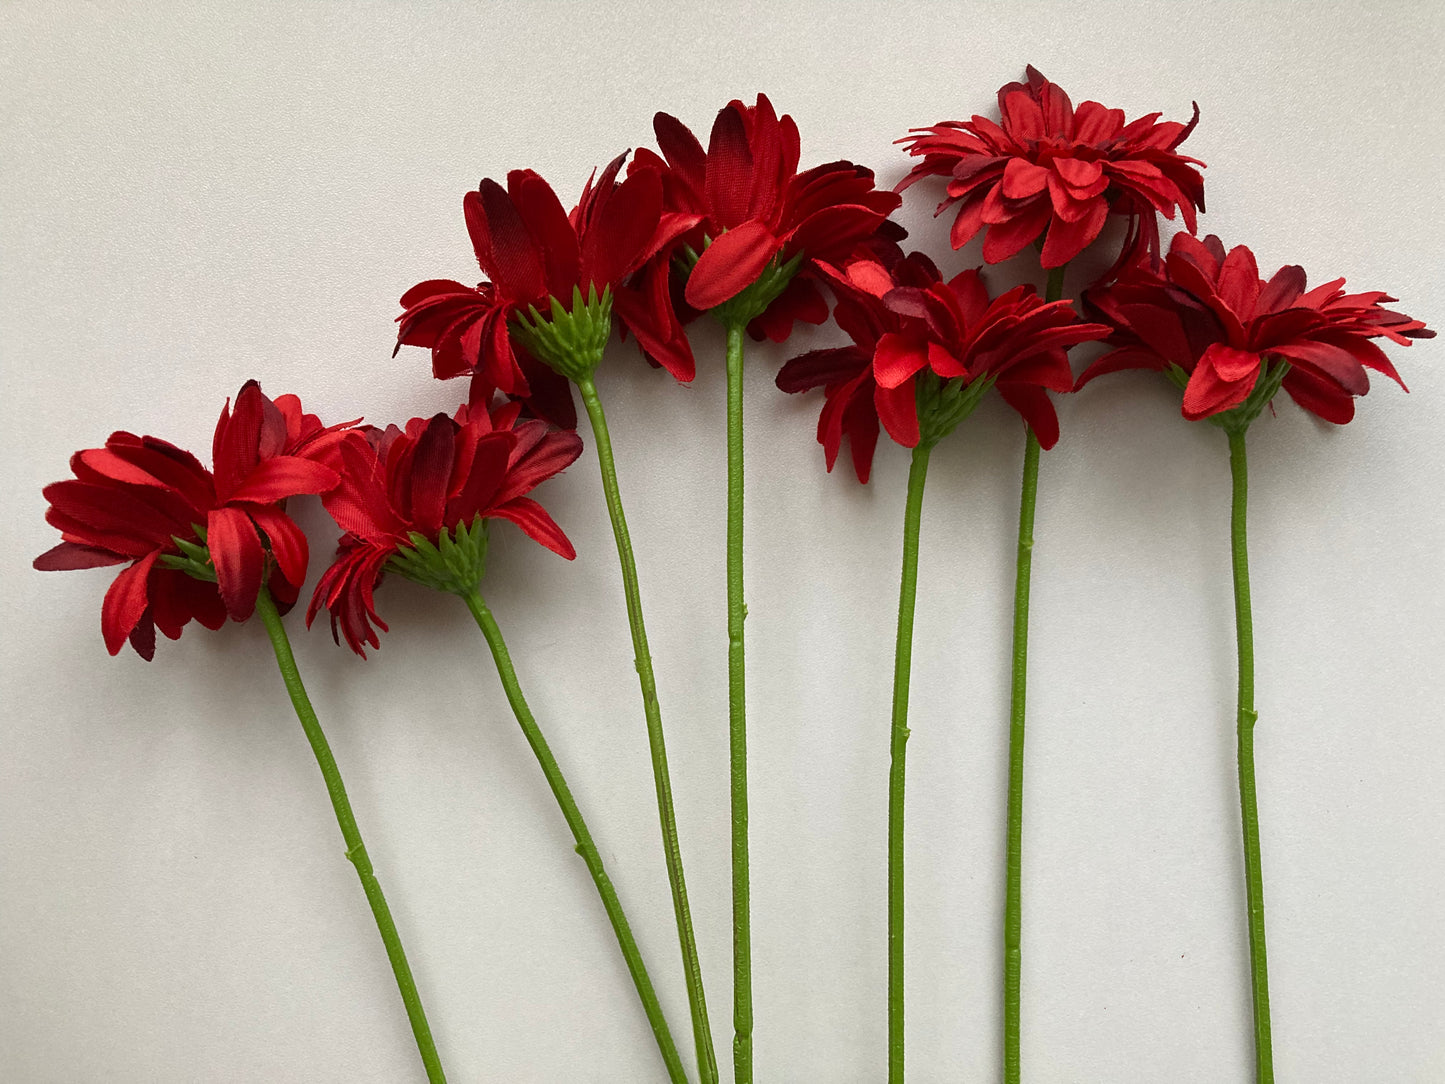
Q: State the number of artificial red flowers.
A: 7